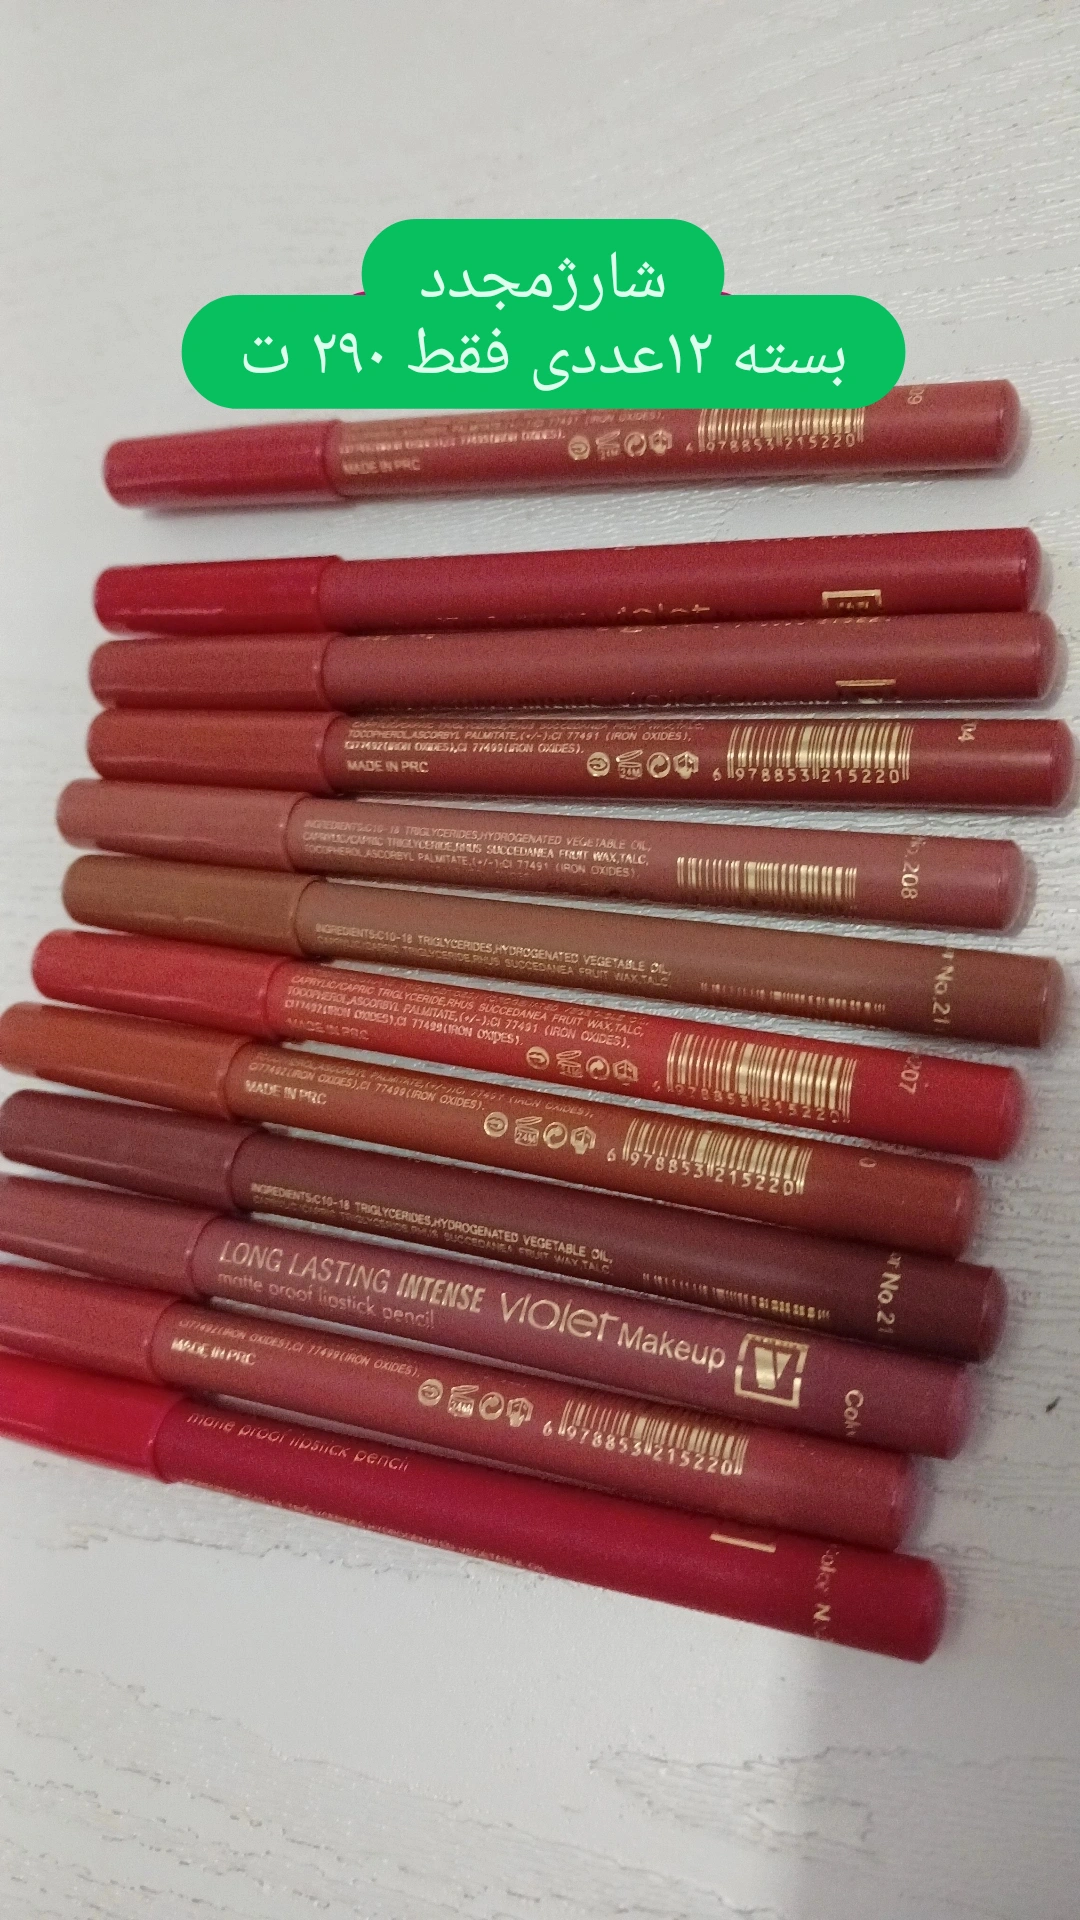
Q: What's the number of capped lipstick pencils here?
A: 12